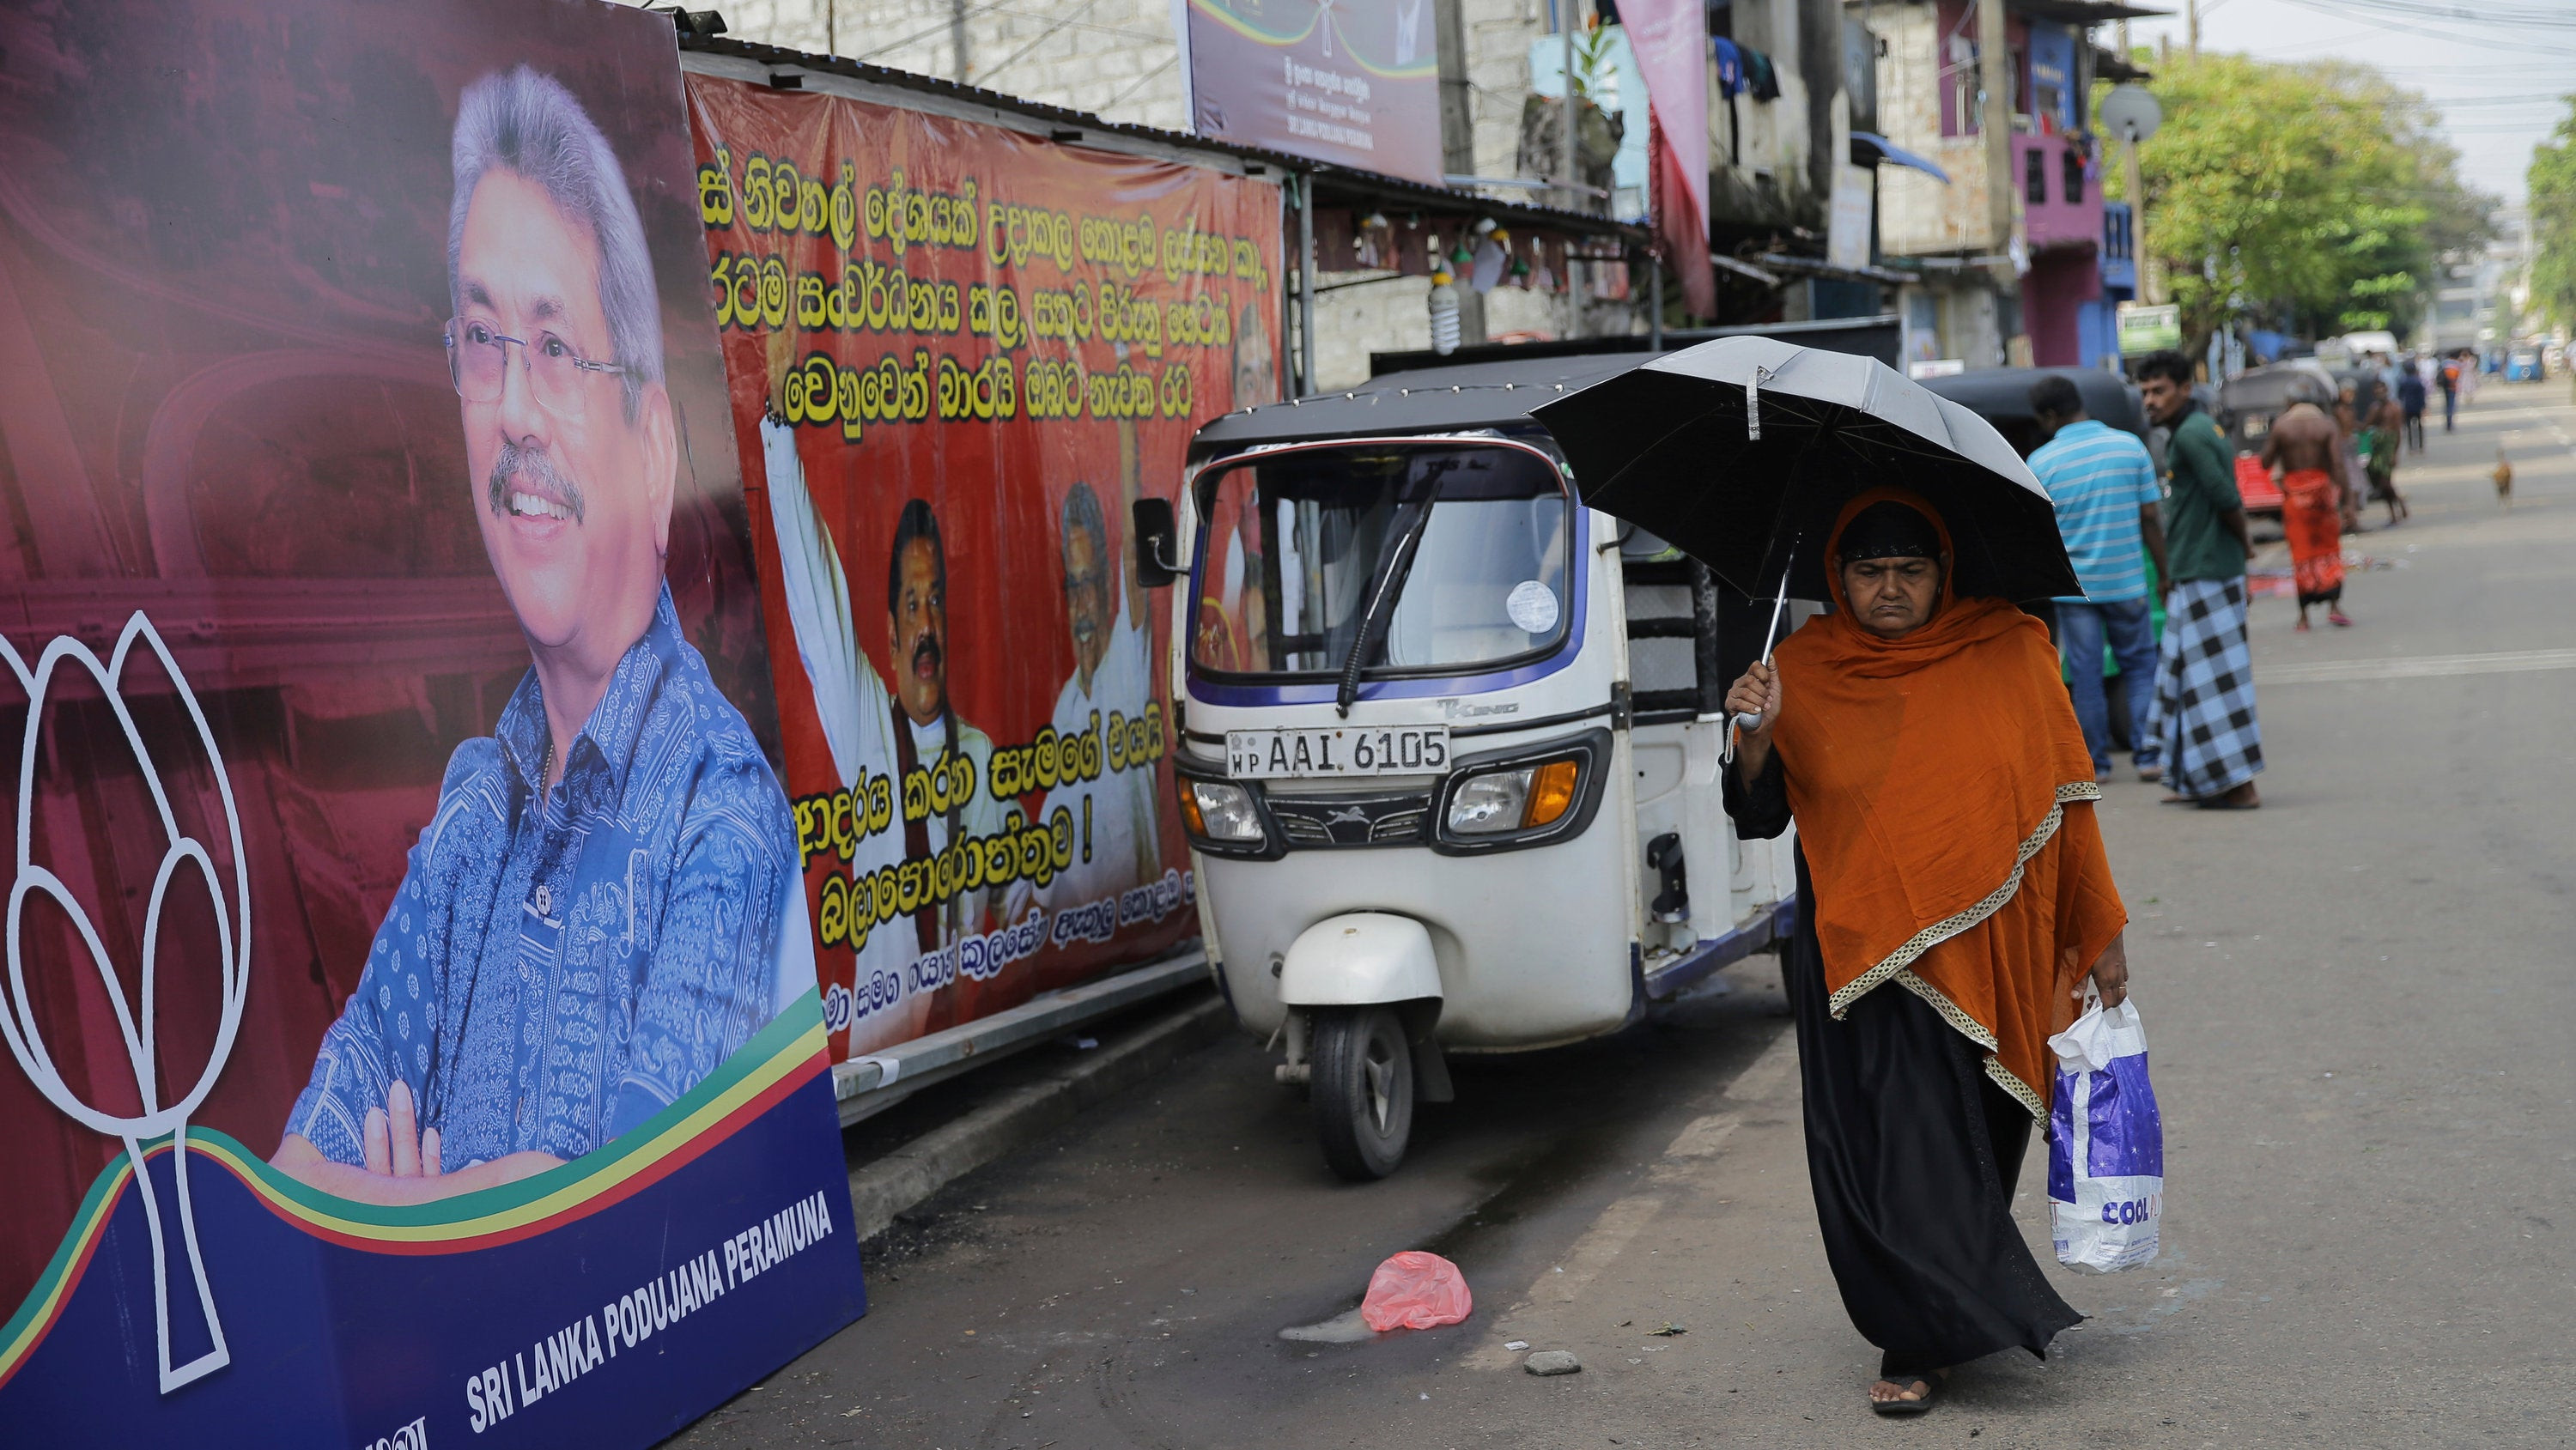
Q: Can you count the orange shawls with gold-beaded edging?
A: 1